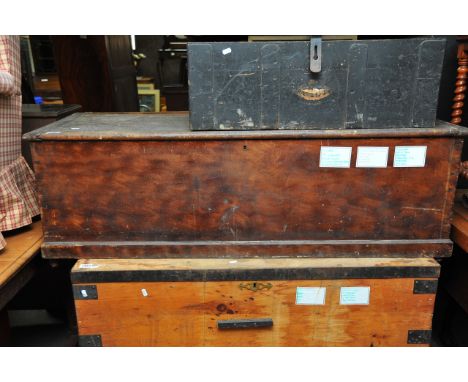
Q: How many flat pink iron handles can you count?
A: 0